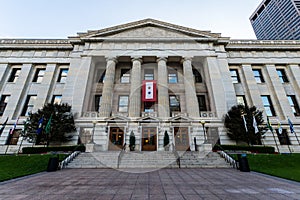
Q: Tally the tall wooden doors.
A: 3